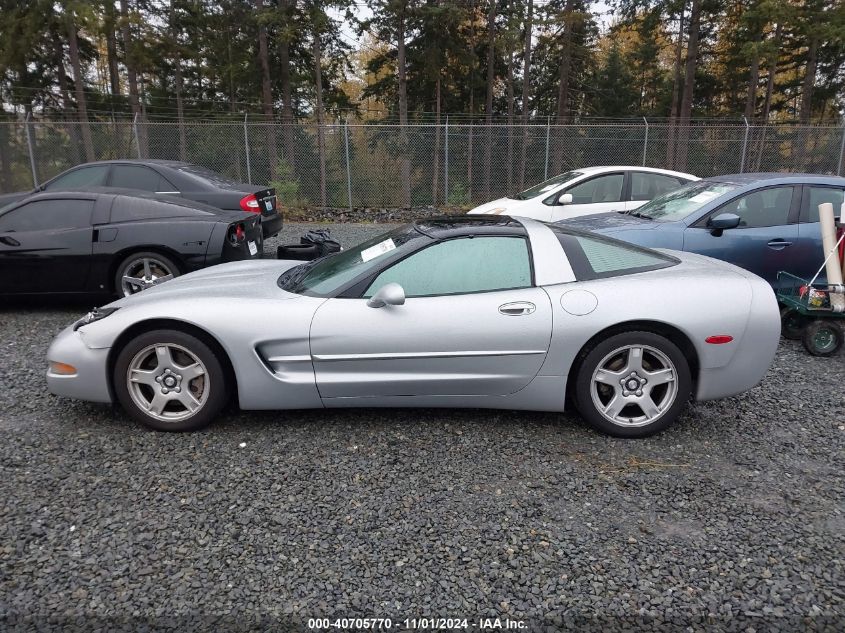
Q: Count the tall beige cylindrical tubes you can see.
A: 1